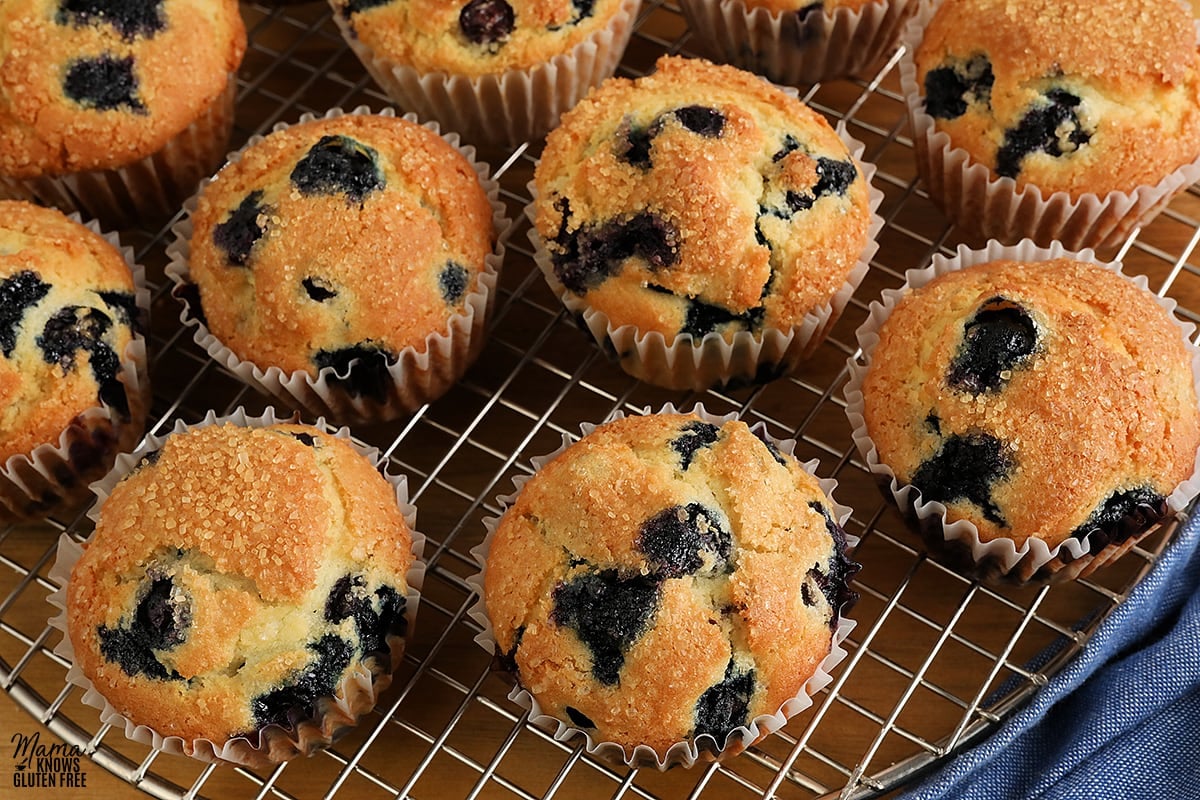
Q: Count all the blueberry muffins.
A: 10